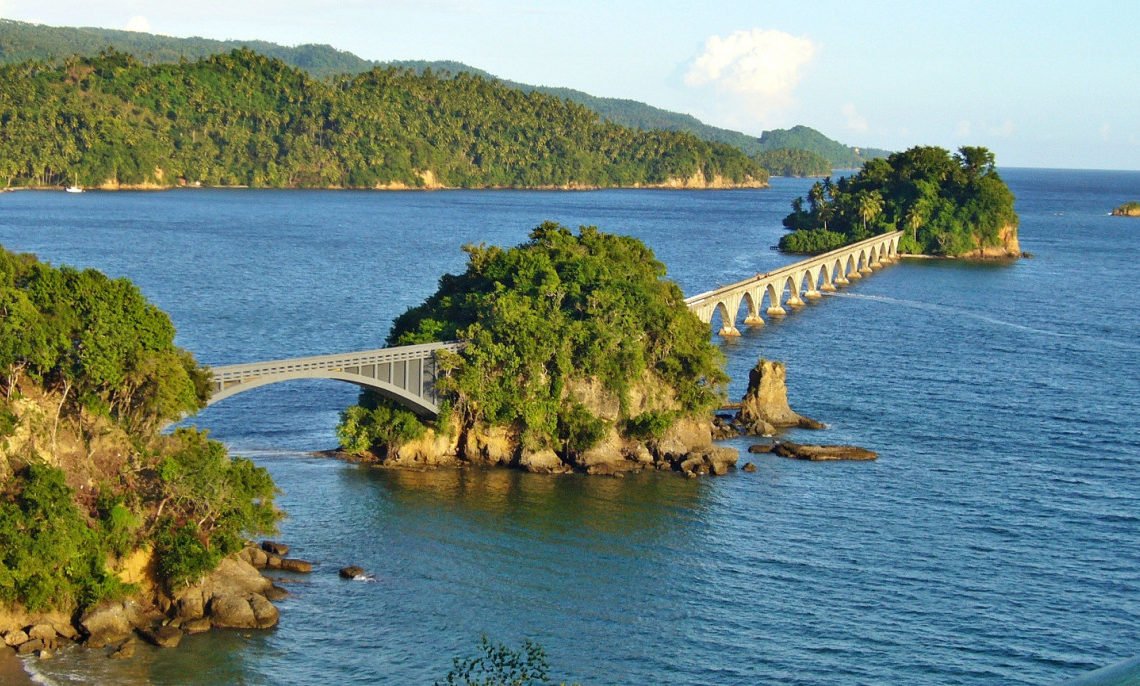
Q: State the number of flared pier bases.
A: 12